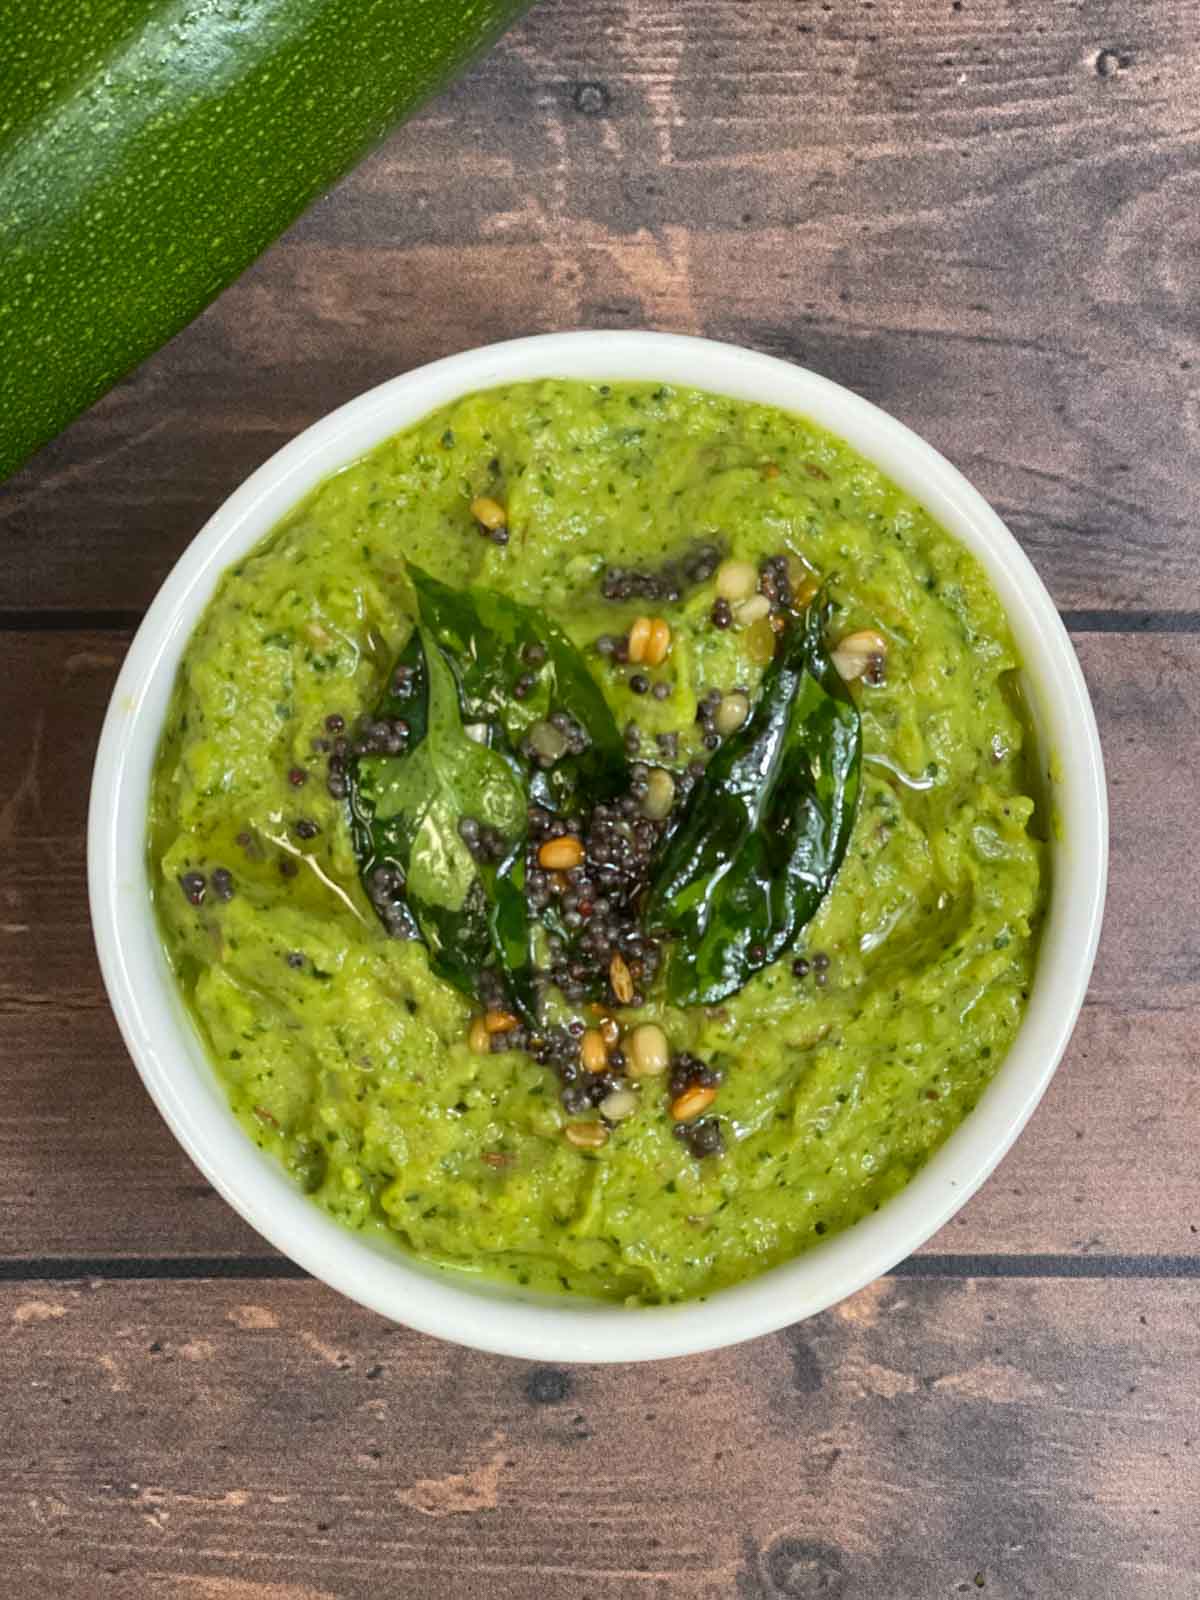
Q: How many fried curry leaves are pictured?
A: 3